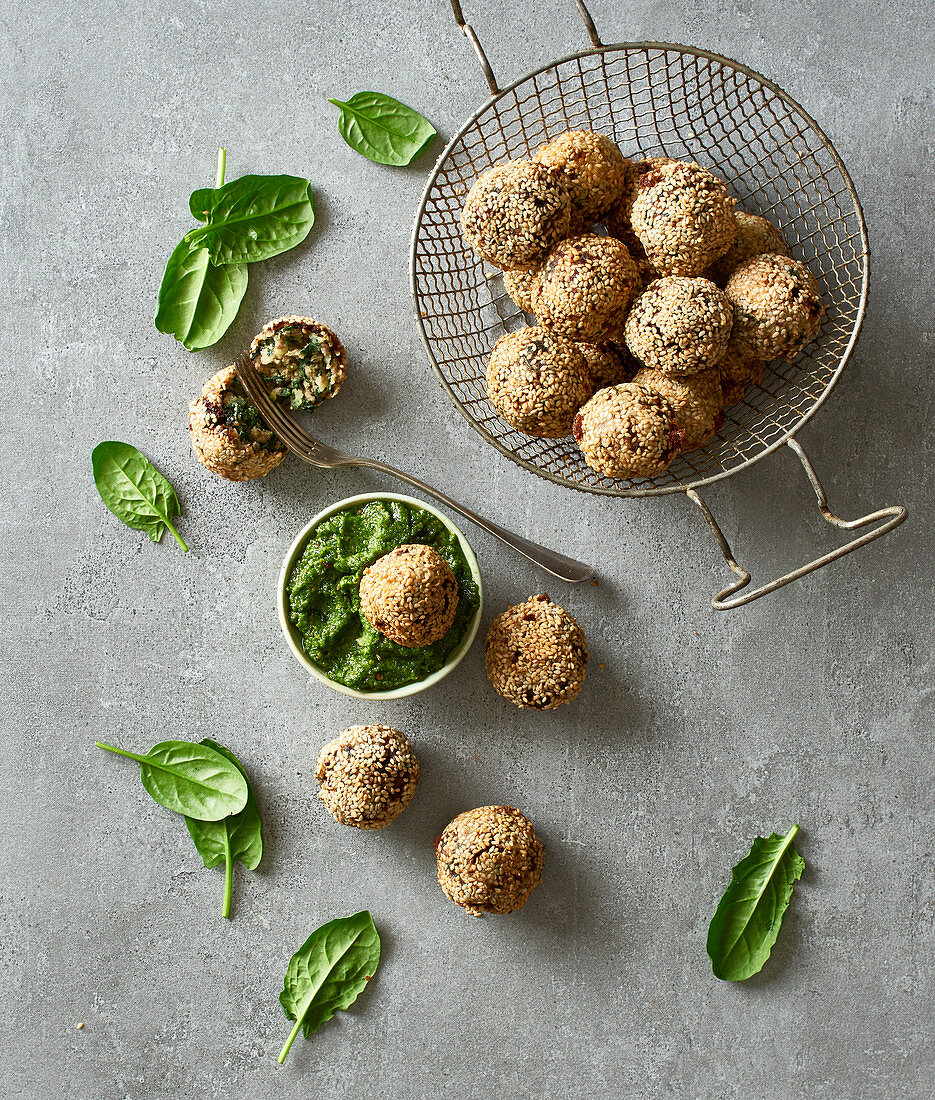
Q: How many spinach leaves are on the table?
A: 8